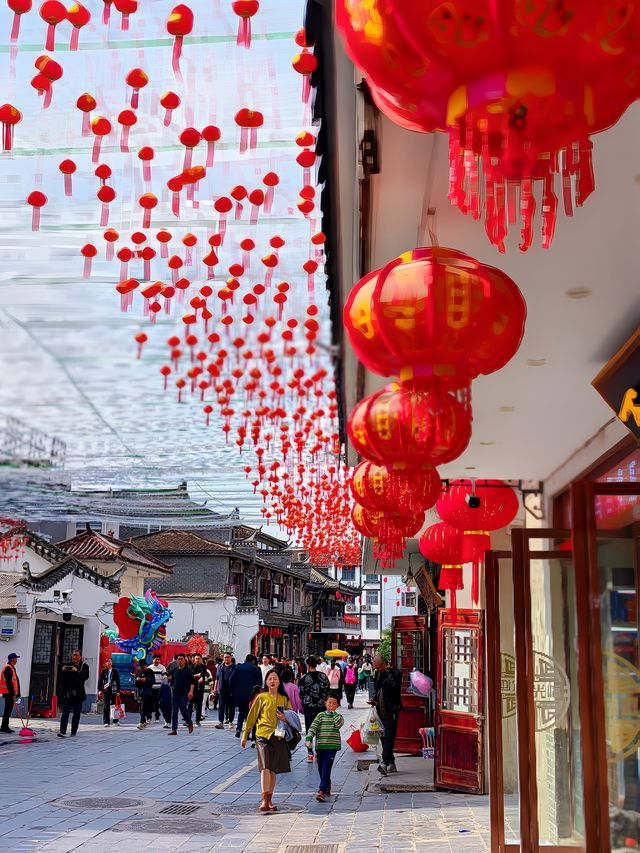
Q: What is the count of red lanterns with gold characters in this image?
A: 5